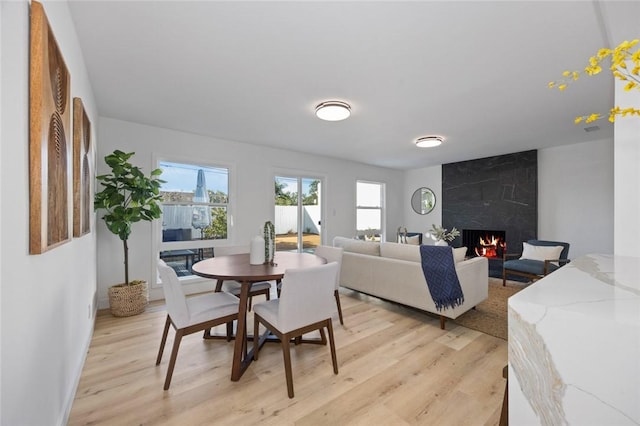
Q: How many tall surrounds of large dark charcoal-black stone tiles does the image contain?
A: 1